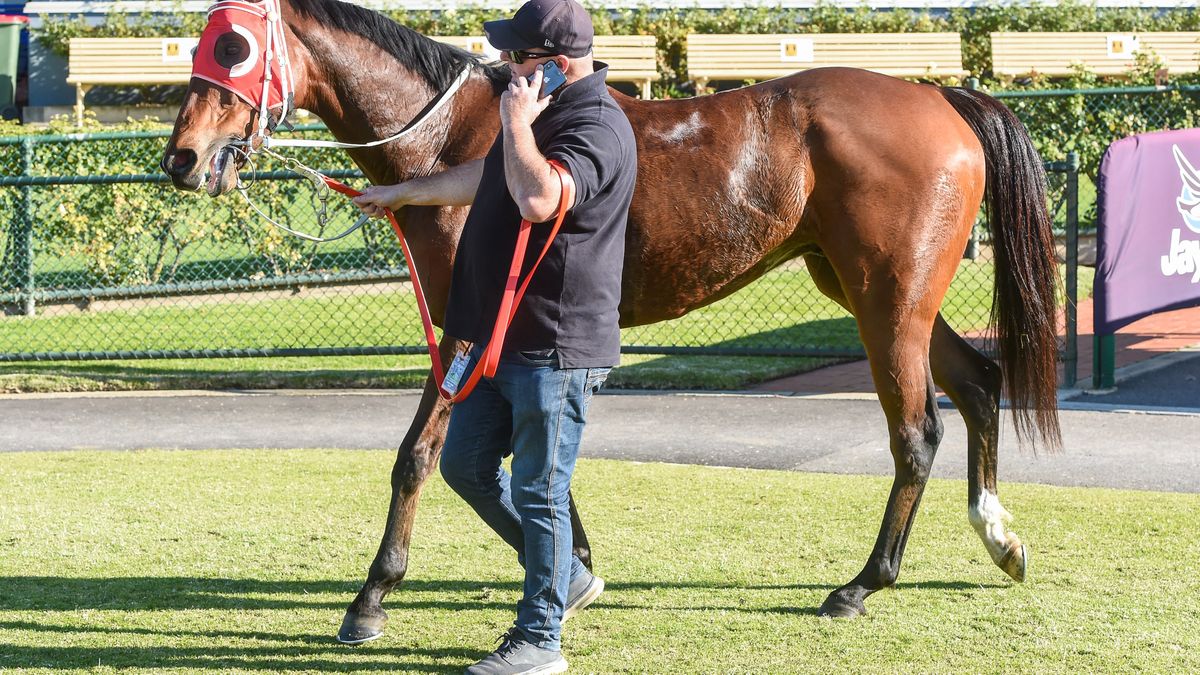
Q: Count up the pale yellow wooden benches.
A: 4